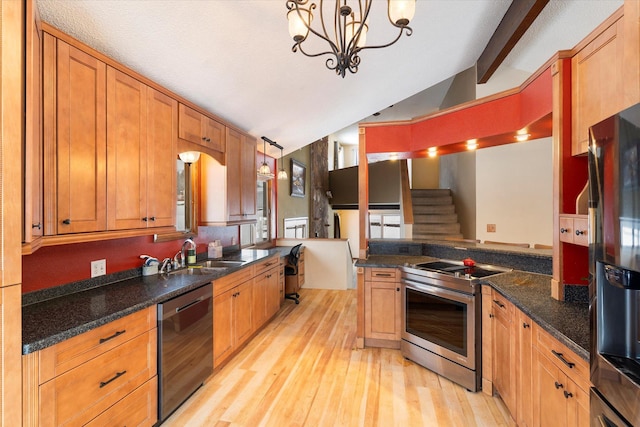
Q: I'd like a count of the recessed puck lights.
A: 4